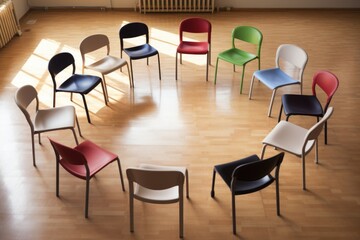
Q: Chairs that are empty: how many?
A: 12